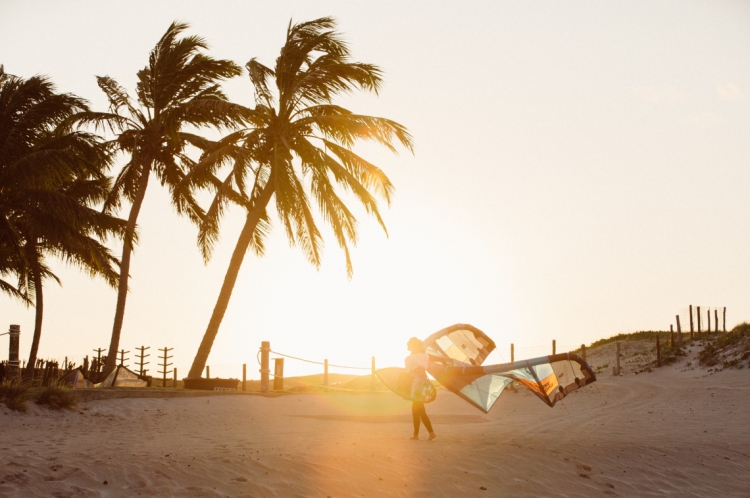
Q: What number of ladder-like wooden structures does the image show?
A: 4